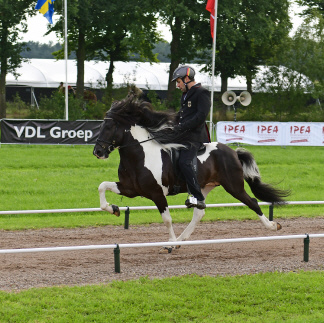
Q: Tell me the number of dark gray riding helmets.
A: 1